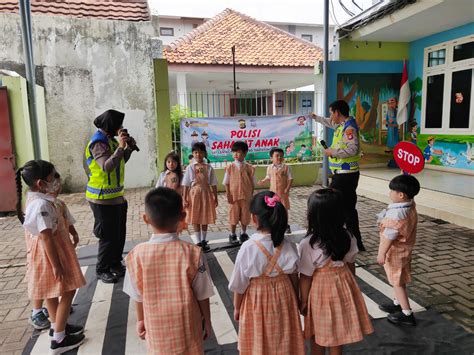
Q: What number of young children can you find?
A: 10